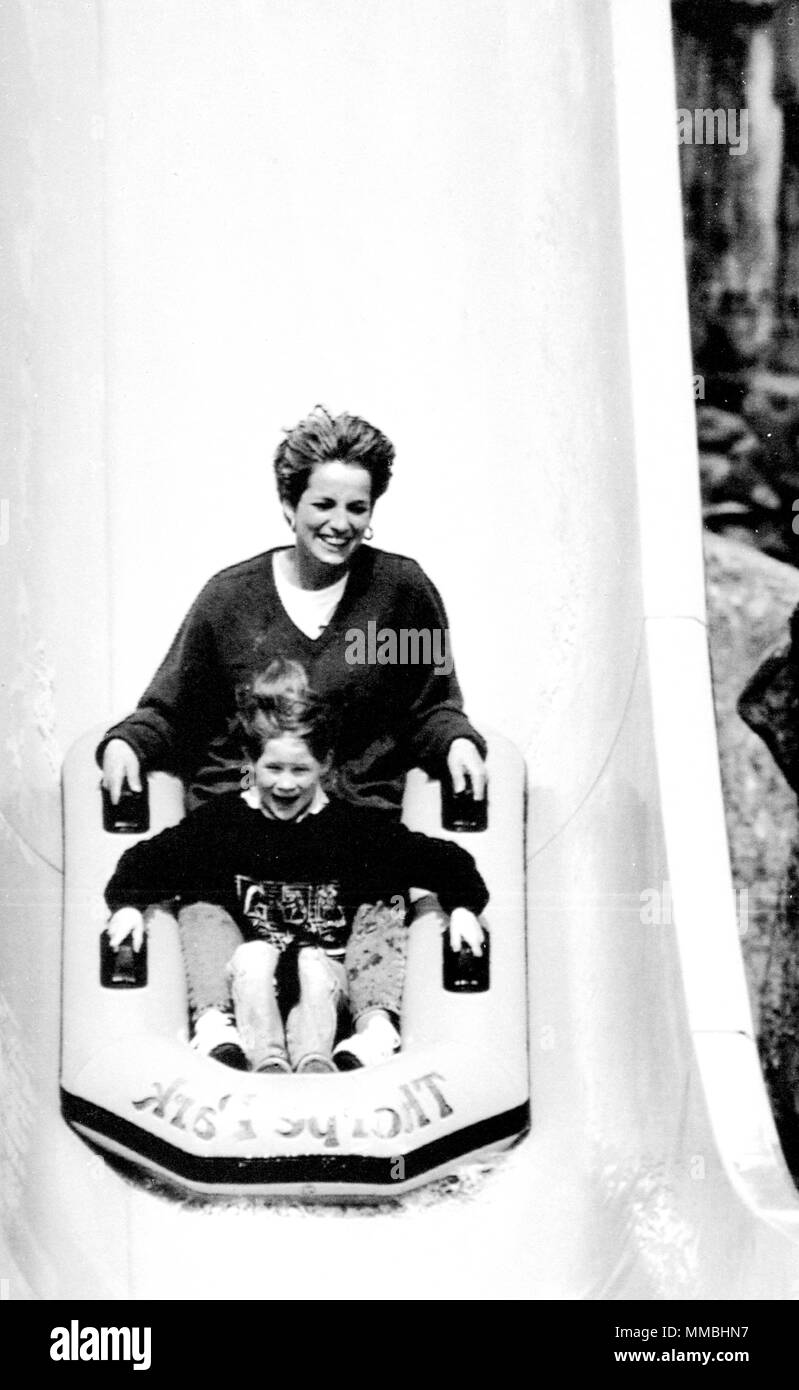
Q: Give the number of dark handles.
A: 4